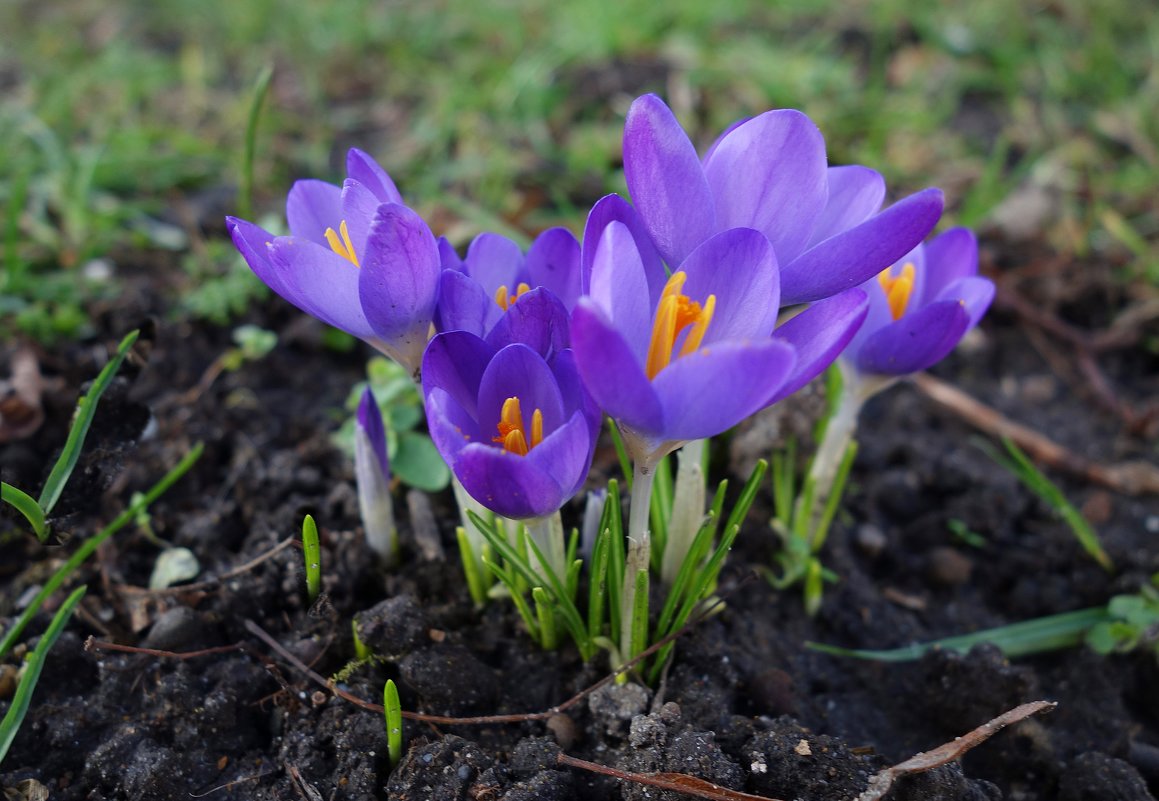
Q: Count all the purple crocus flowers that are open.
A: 6